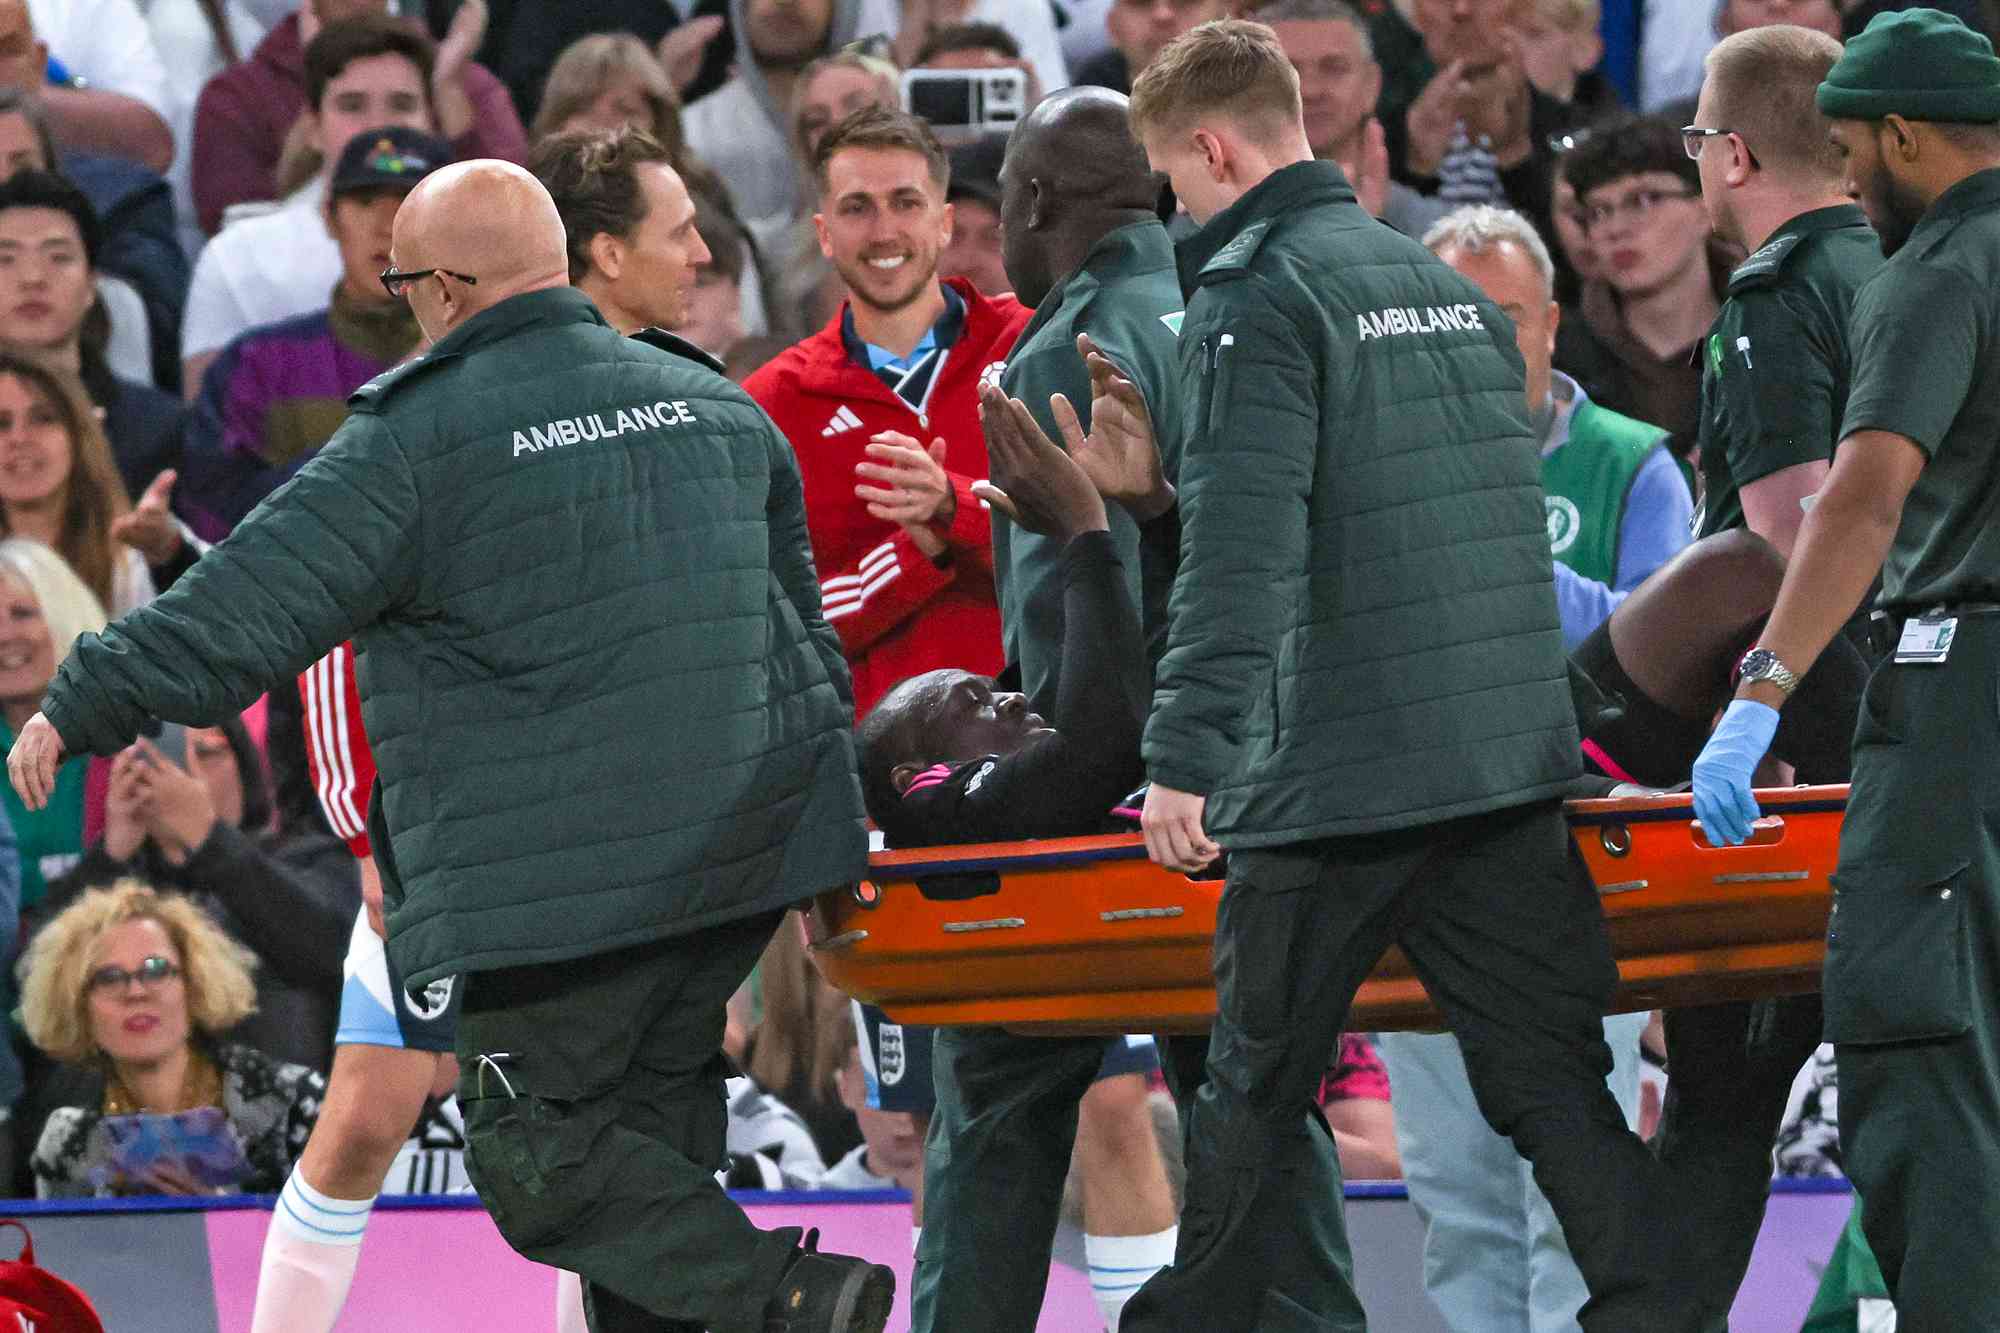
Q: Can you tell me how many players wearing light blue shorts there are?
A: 2